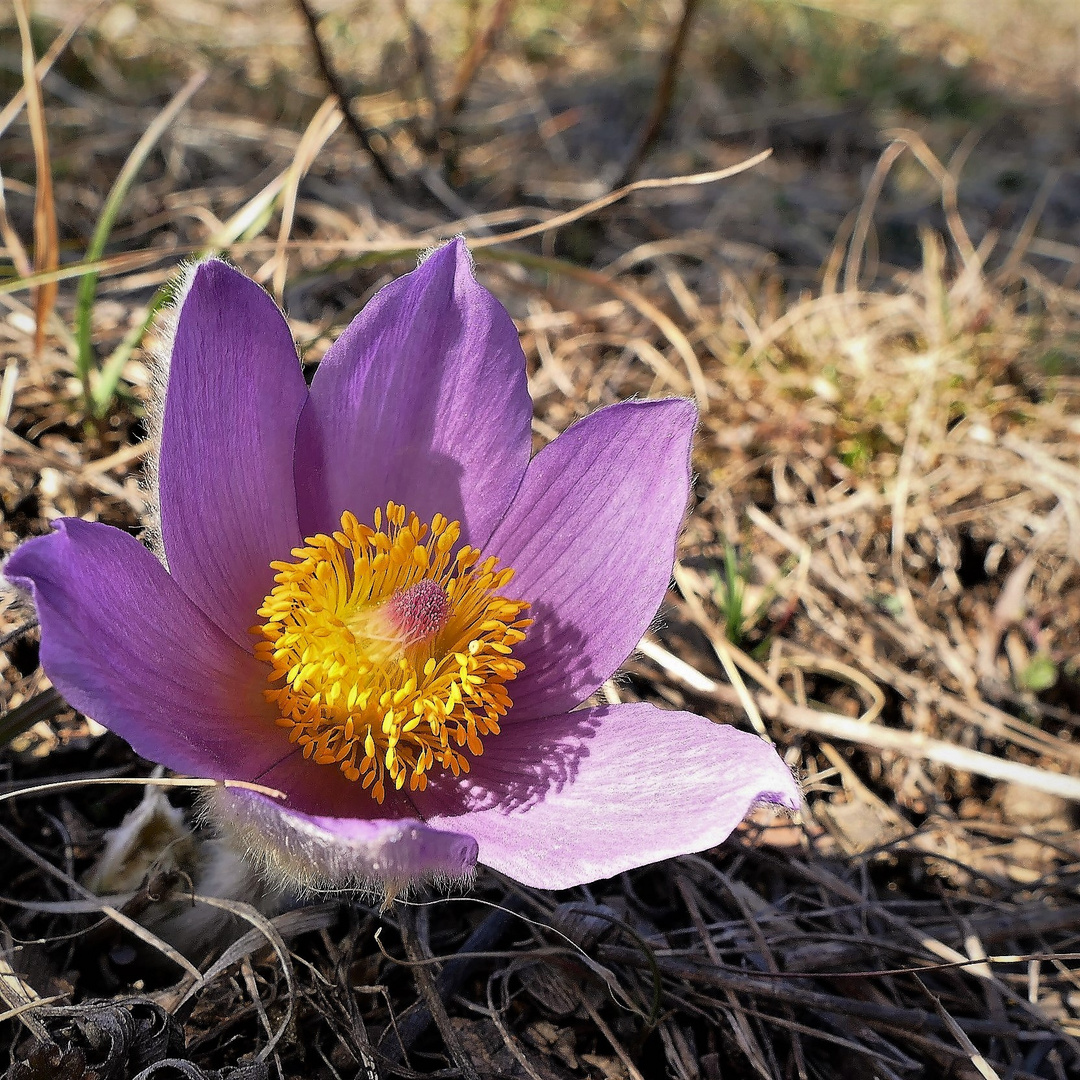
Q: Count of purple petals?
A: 6